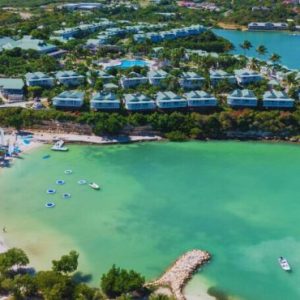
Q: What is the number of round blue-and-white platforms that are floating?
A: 6